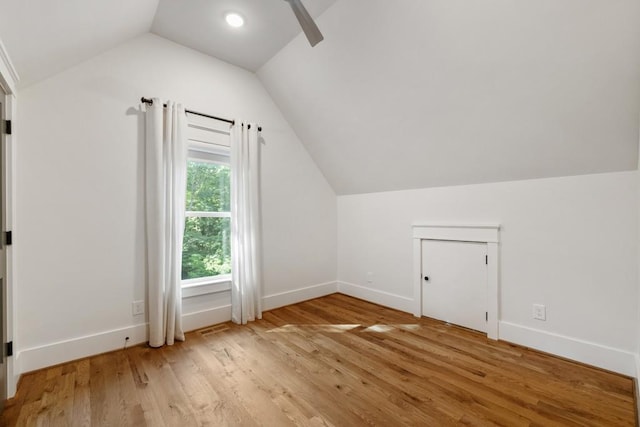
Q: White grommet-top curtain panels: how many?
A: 2